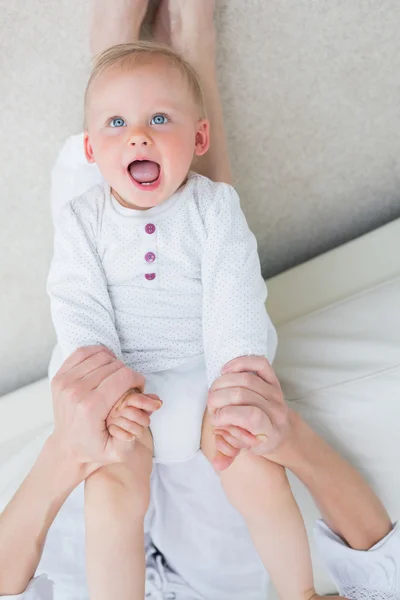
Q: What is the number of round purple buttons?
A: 3